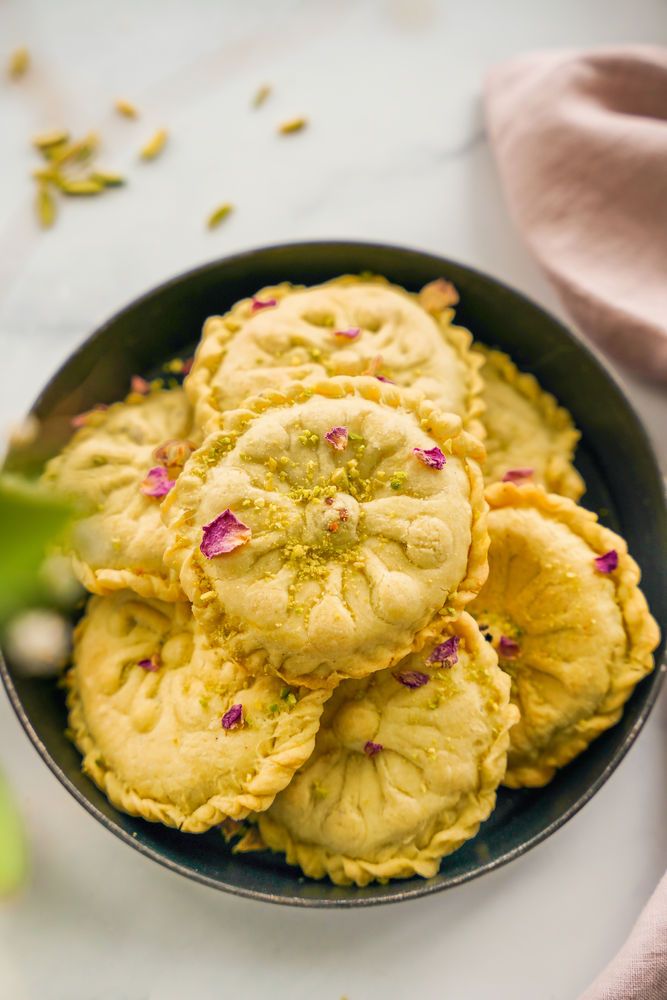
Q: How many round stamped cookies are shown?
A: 7